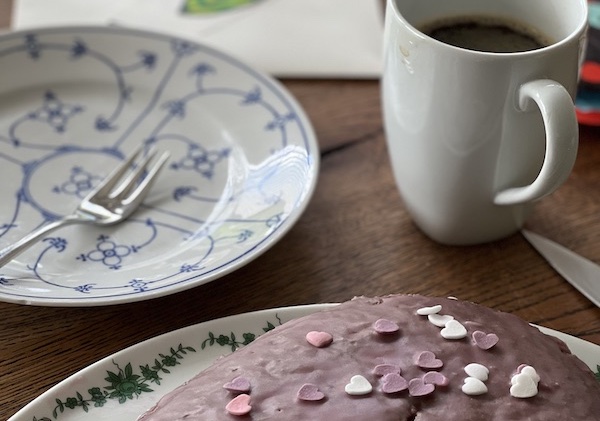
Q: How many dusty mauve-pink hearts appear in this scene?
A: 9